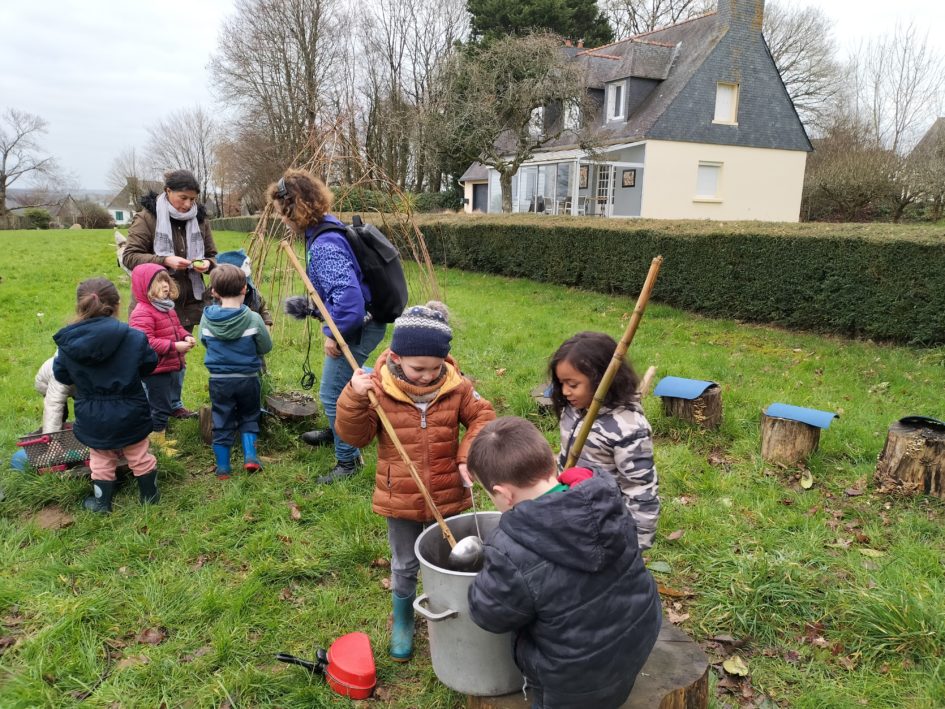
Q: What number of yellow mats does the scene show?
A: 0